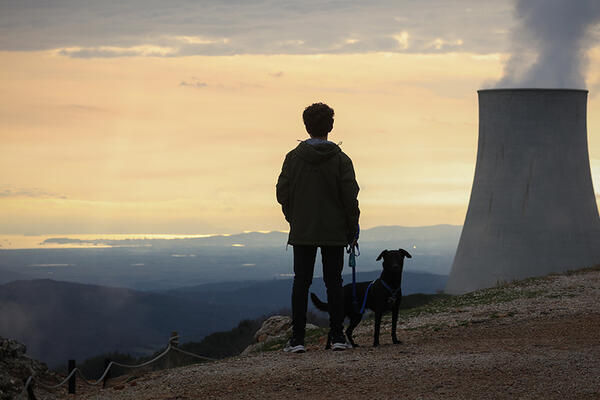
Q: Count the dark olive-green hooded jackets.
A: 1